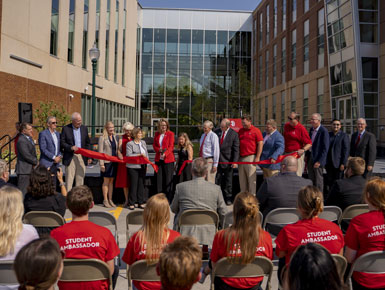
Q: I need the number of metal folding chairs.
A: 14